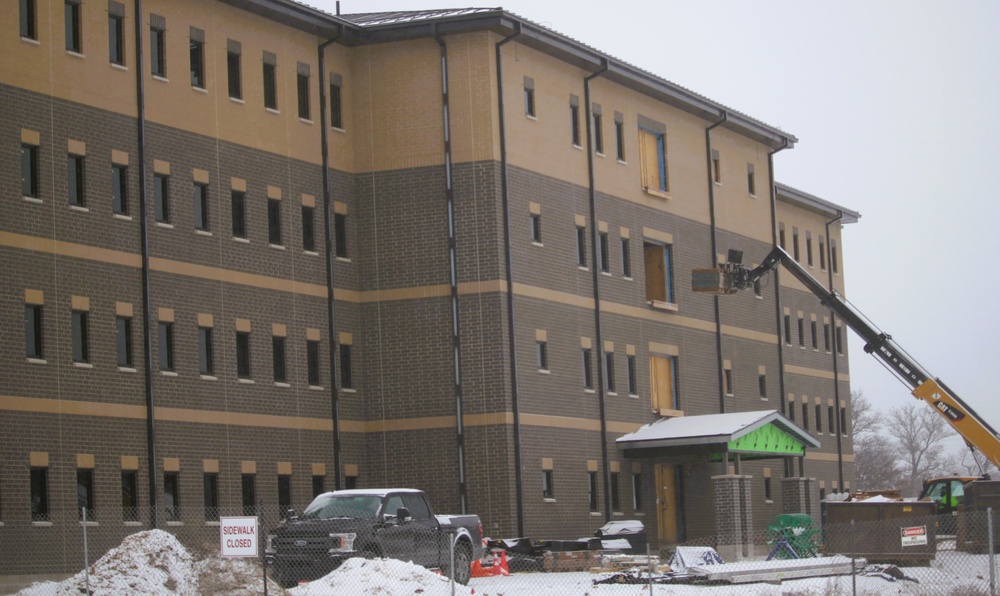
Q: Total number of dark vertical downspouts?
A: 8